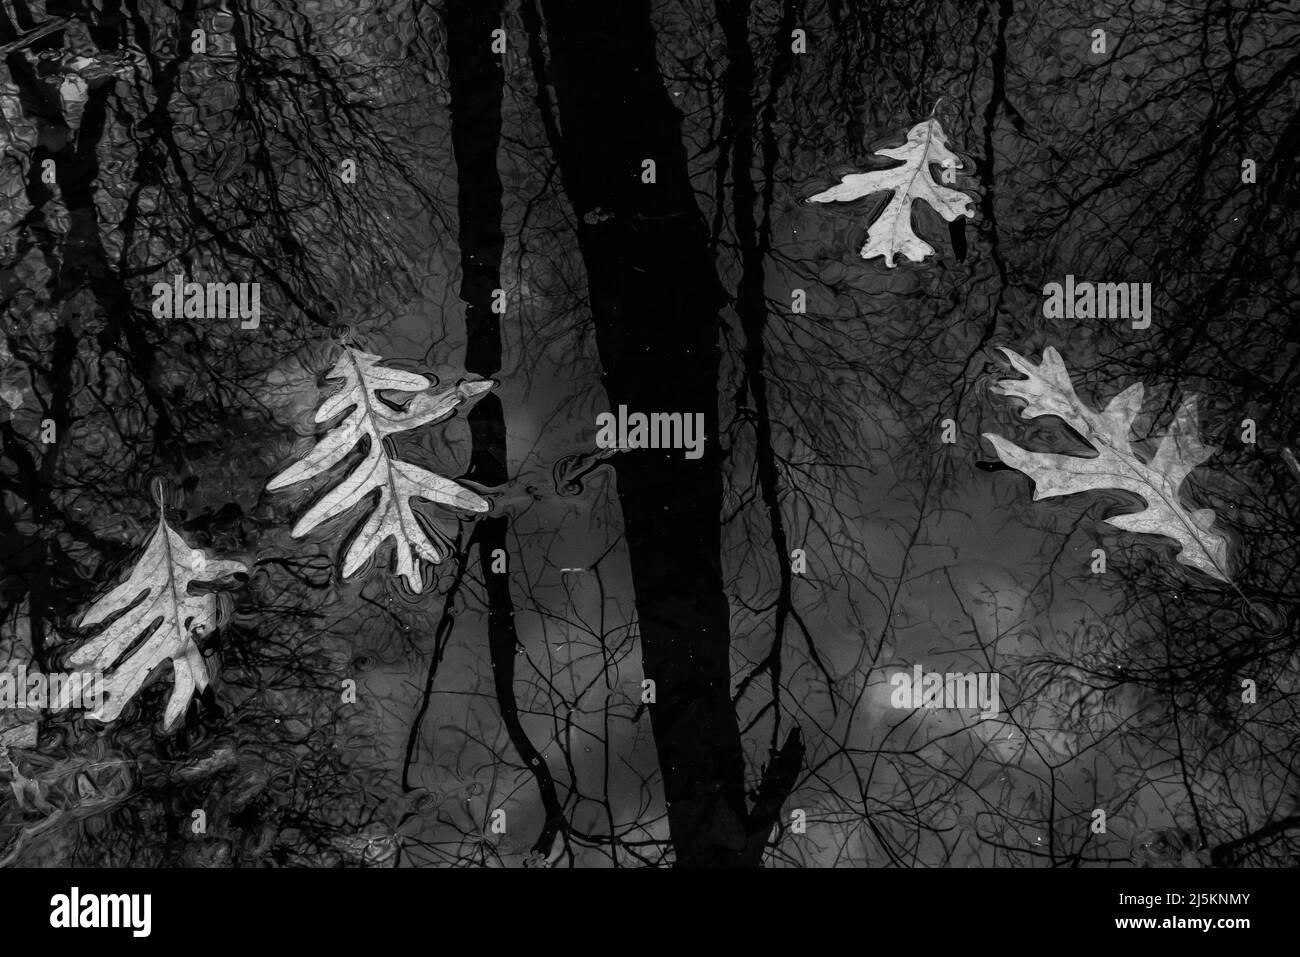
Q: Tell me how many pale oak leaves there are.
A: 4